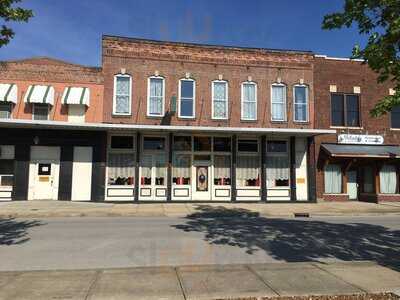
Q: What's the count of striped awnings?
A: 3